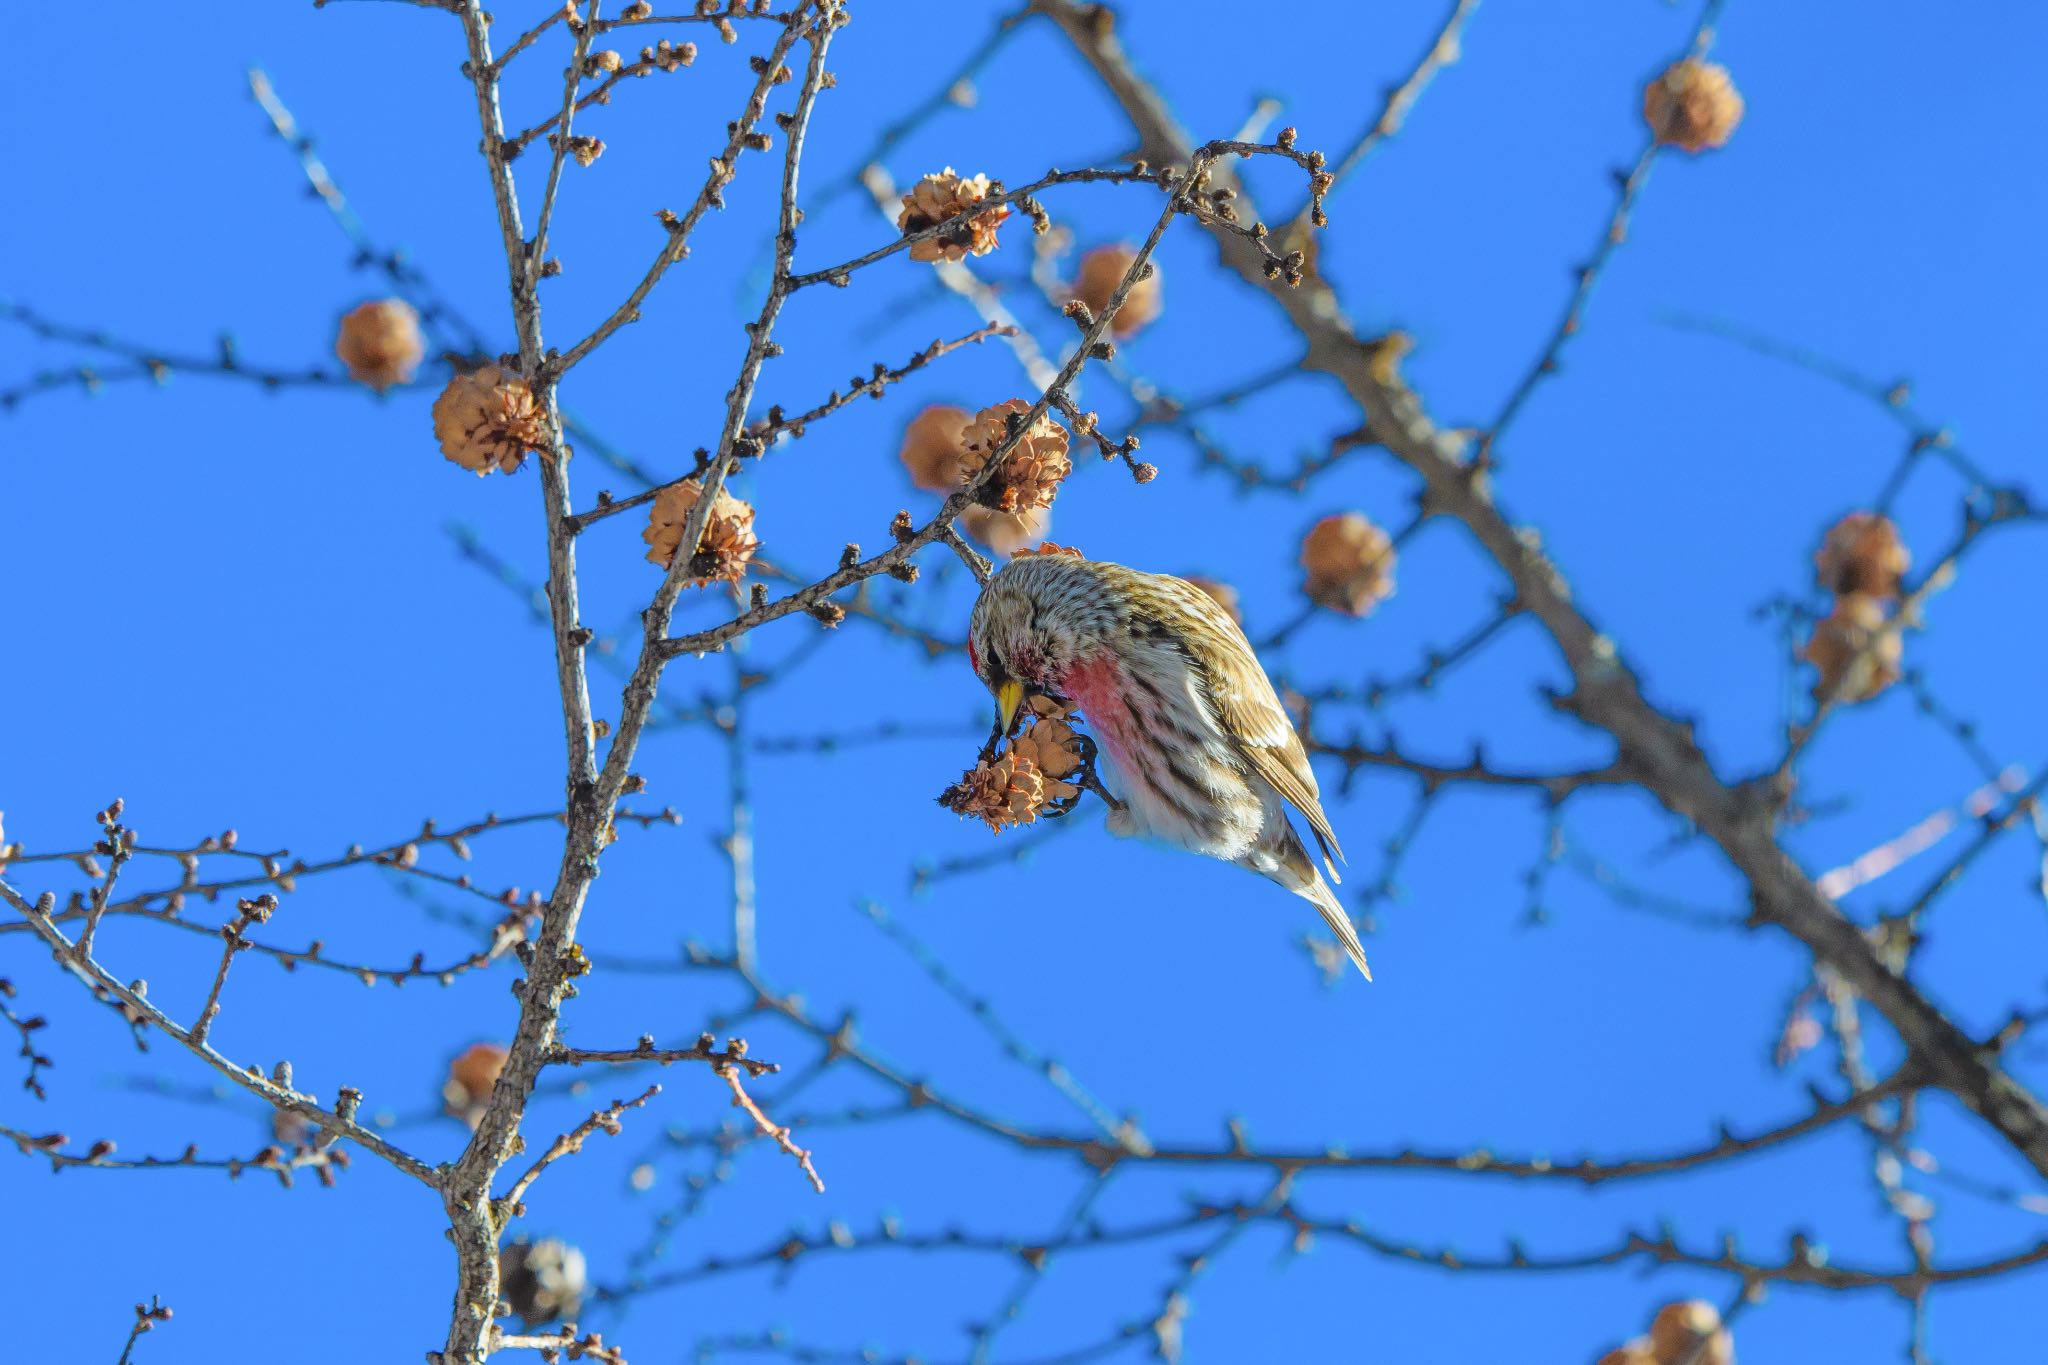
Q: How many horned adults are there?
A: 0